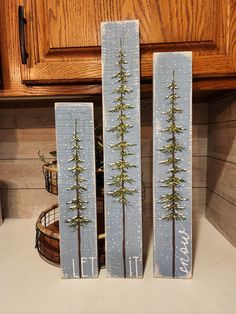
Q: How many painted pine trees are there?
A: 3